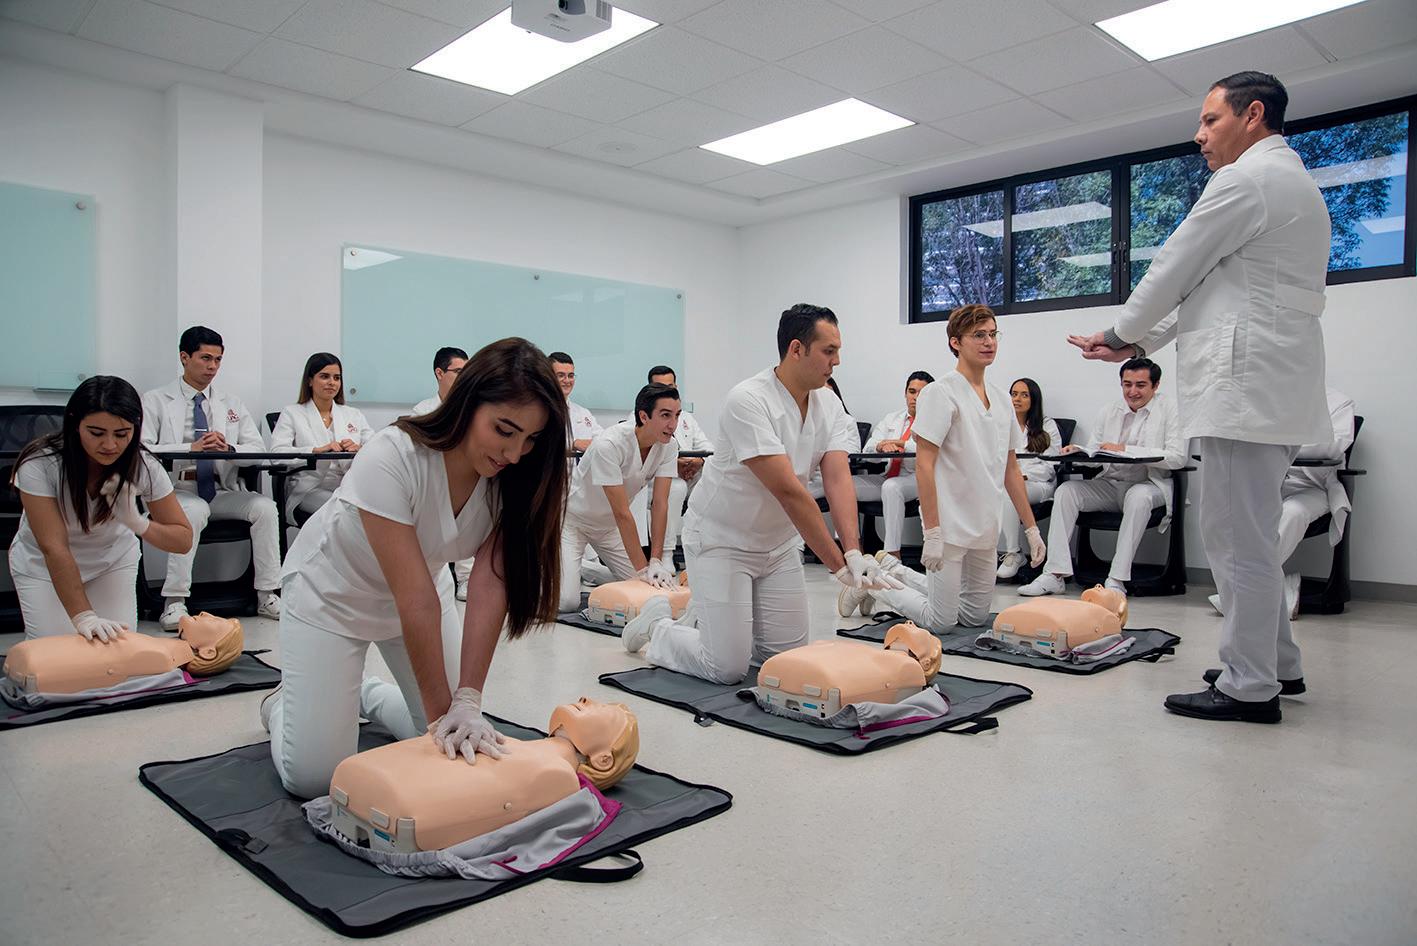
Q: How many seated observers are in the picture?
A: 10